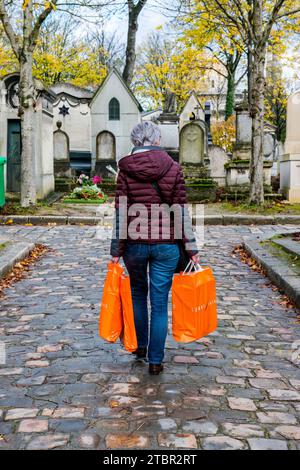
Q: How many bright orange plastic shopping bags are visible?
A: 3